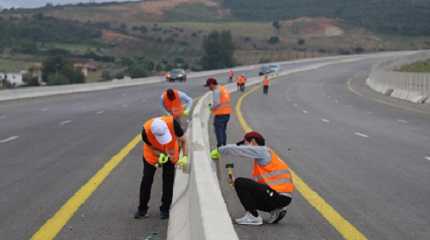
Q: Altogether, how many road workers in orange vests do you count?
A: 7